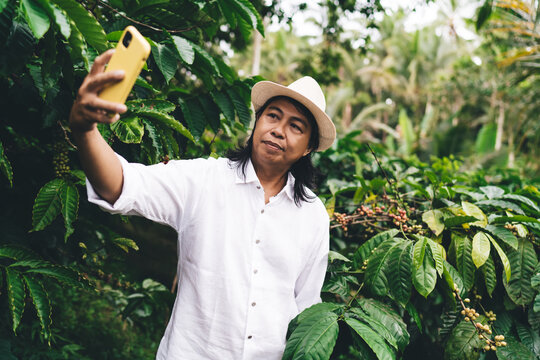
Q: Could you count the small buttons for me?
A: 6